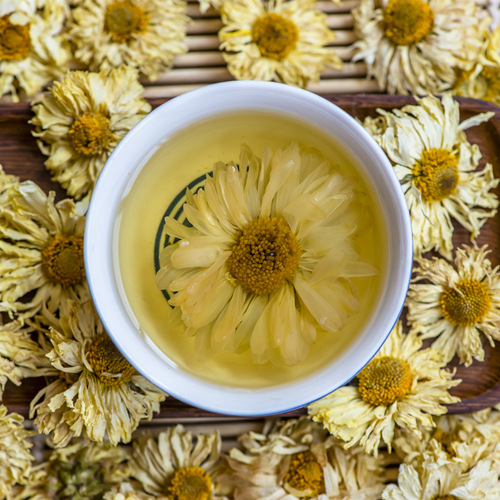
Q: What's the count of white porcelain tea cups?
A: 1